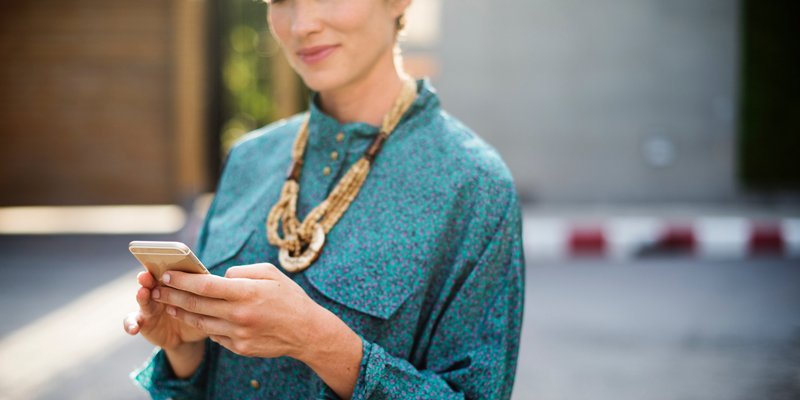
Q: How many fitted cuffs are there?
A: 2